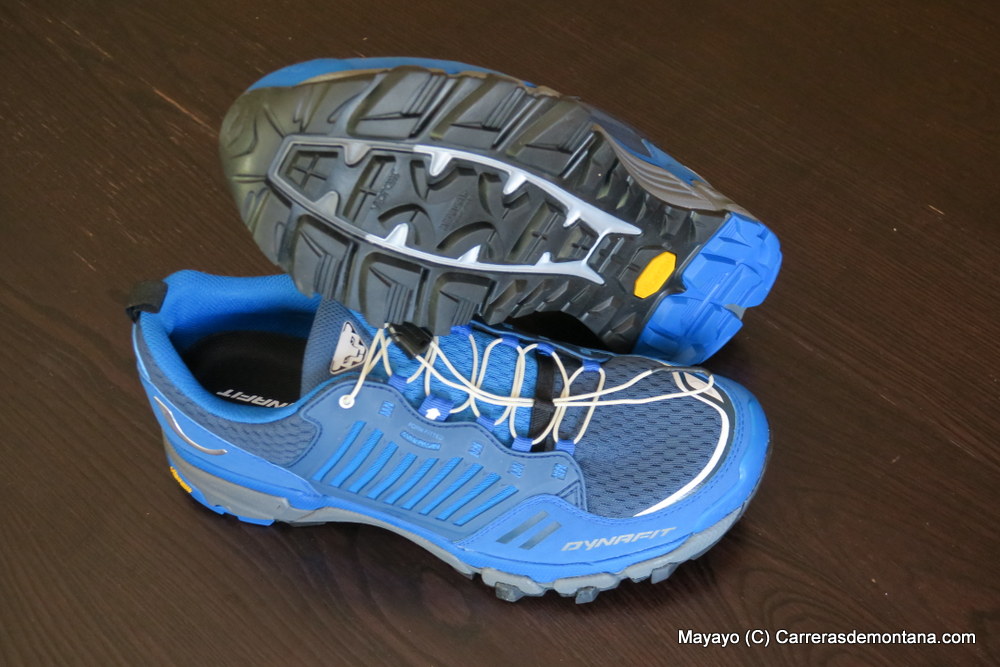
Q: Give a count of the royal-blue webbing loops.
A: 9